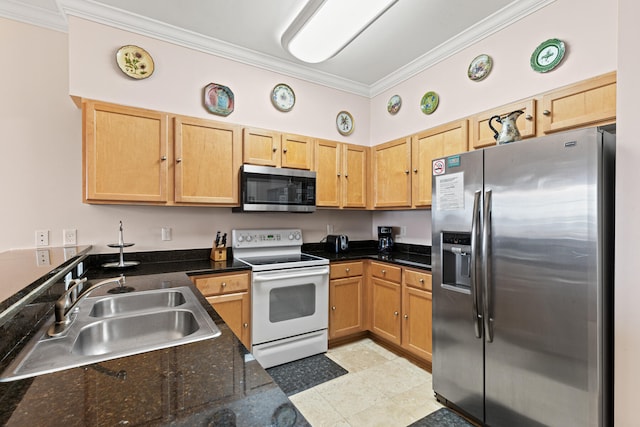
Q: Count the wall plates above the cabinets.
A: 8